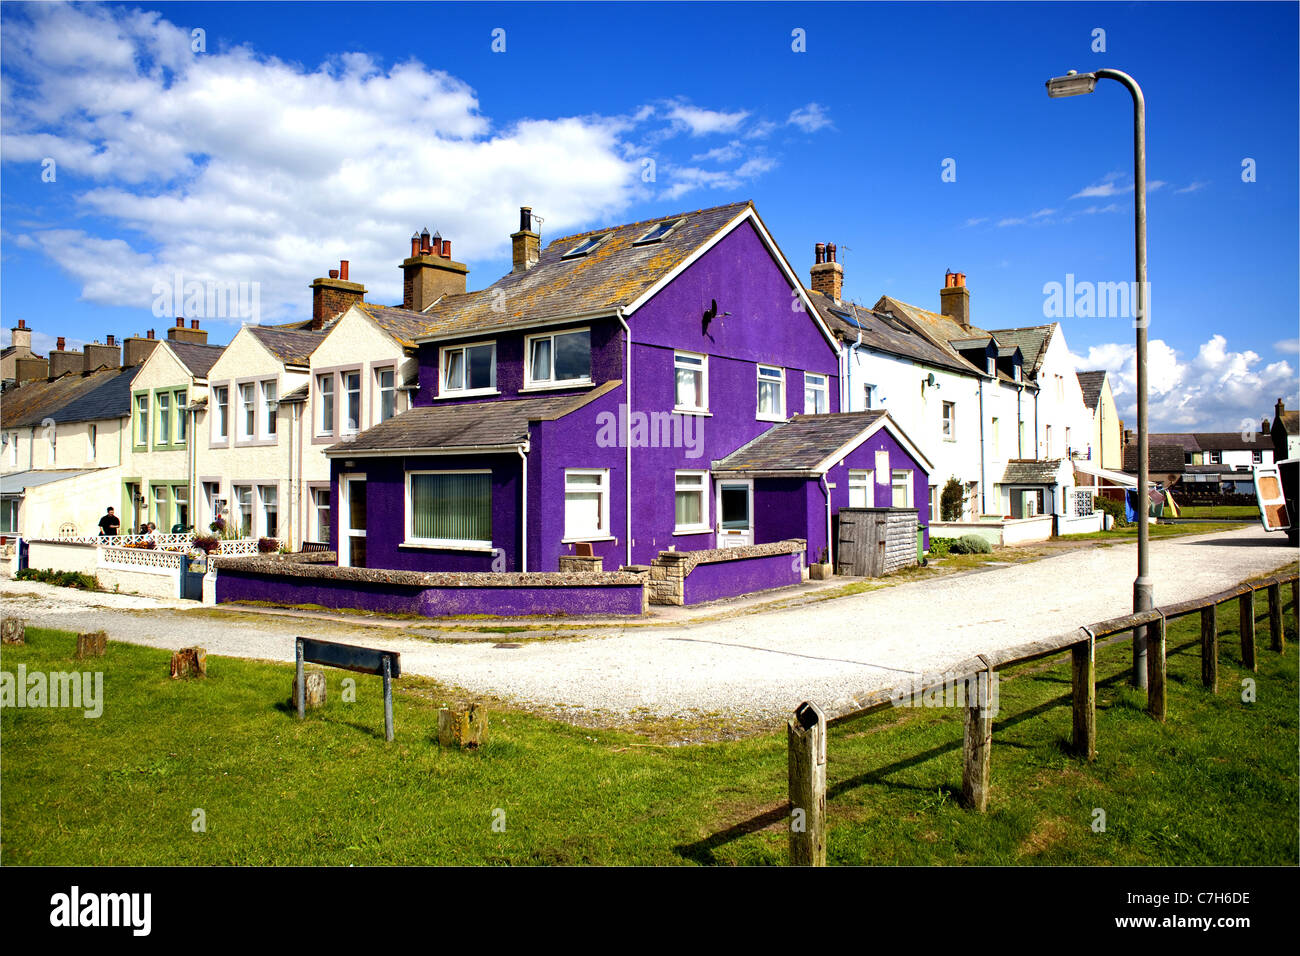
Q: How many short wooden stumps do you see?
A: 5